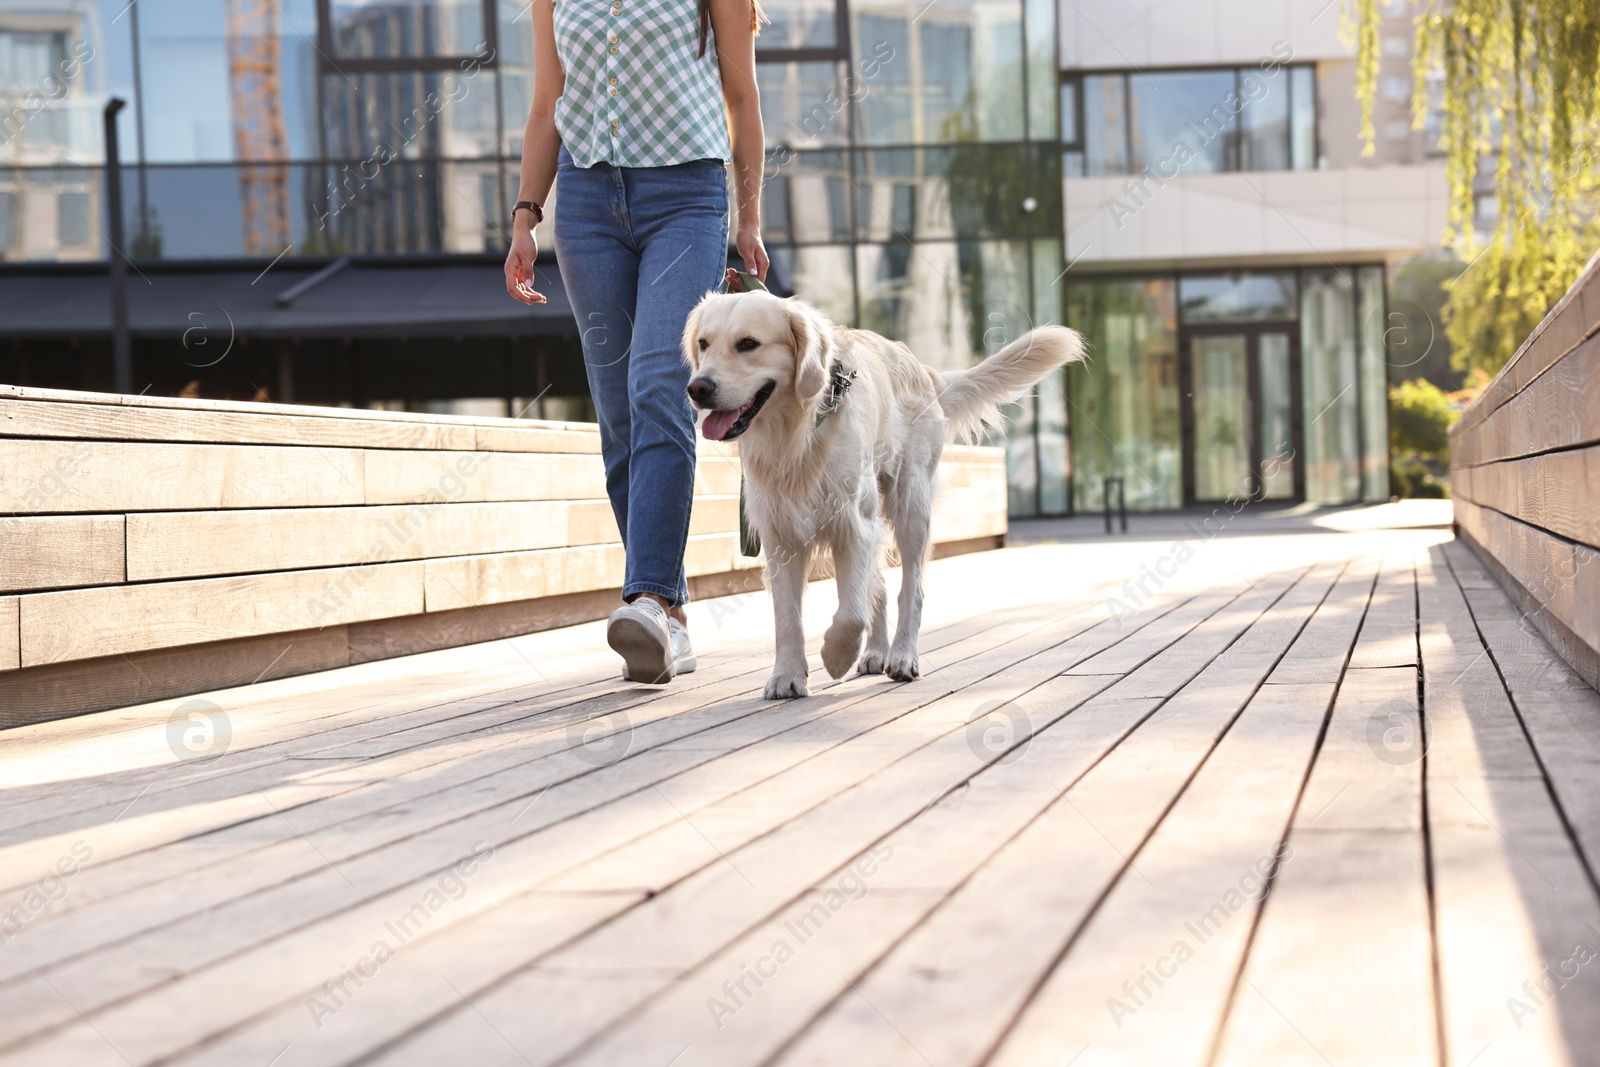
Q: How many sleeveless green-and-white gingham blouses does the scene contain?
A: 1